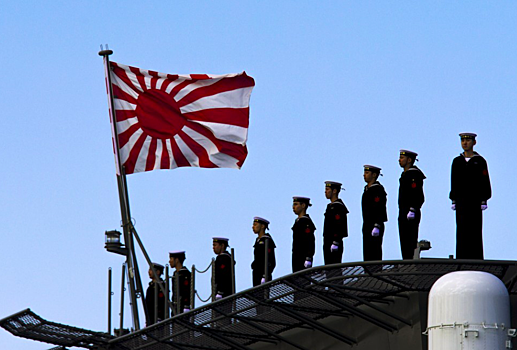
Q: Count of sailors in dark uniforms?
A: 9